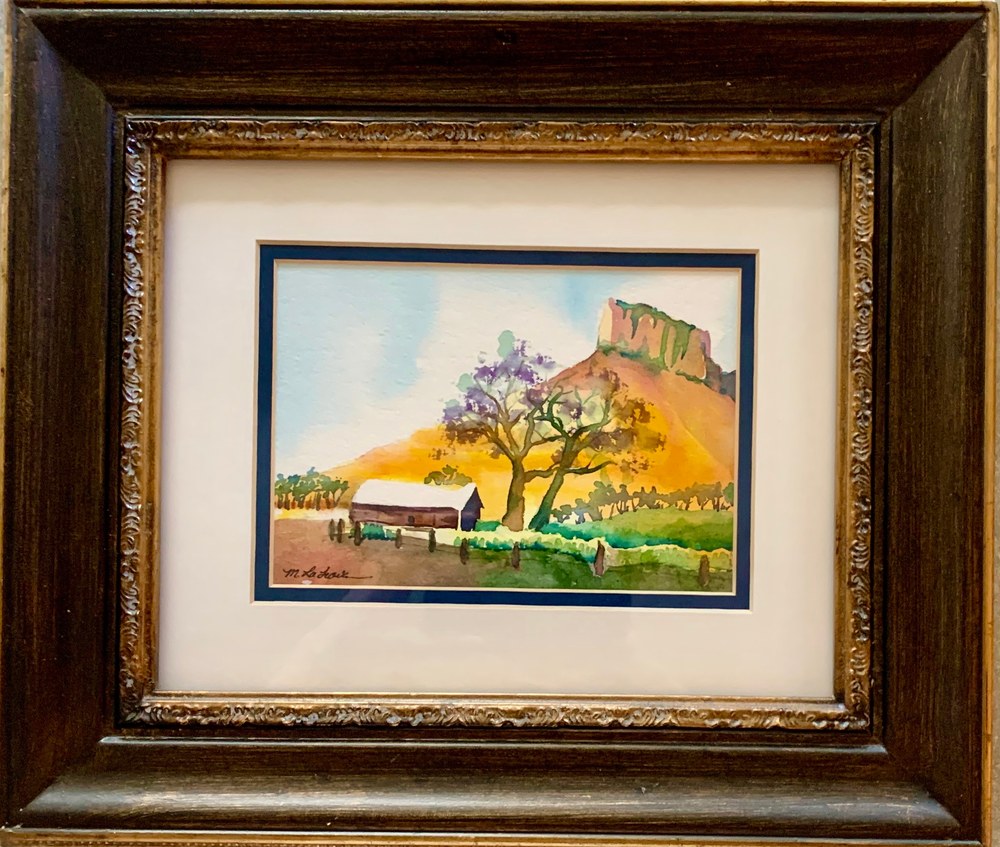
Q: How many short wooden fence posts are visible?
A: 9